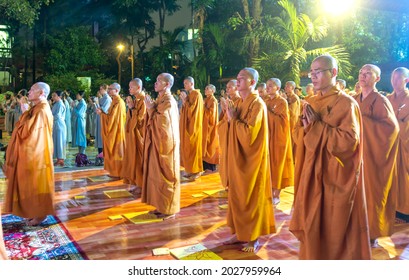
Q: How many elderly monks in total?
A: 1